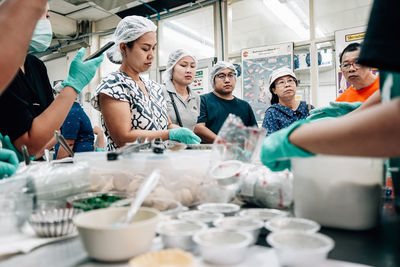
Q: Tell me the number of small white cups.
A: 8